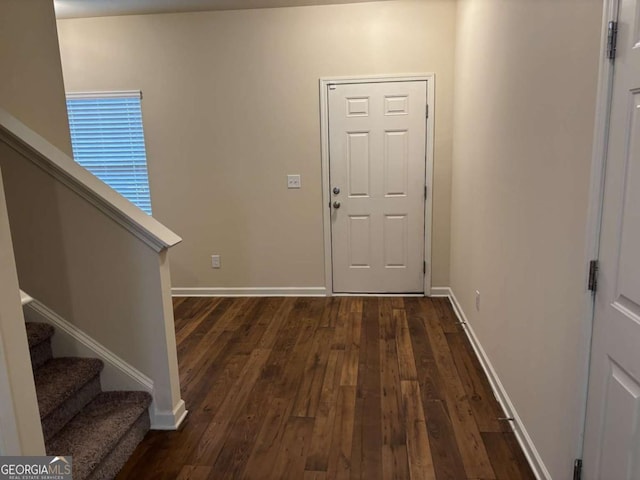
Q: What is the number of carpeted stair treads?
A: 3